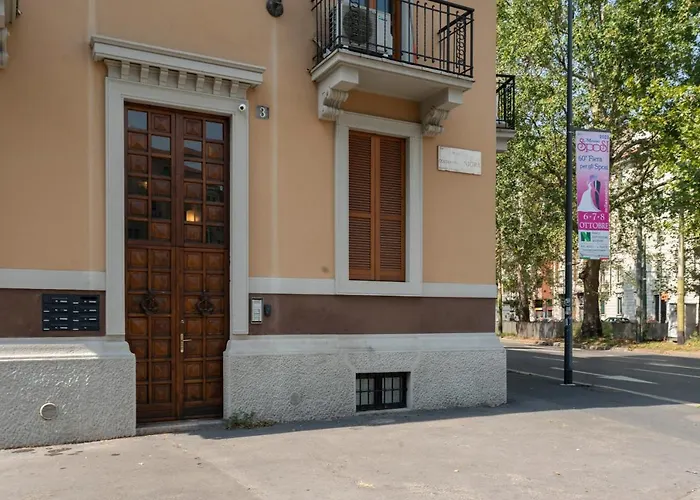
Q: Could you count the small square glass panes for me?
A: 12